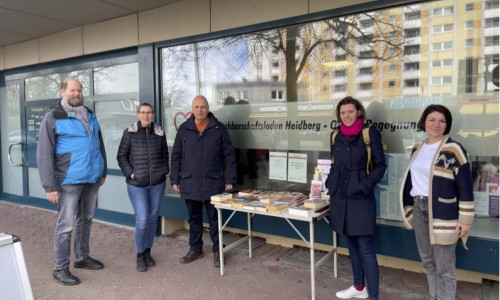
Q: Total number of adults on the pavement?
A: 5